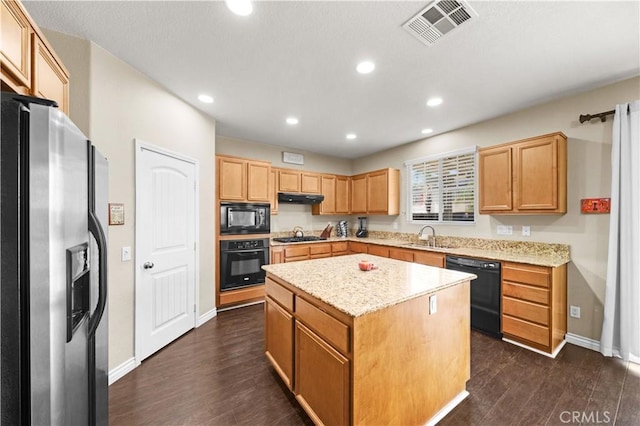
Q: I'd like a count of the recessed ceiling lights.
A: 7